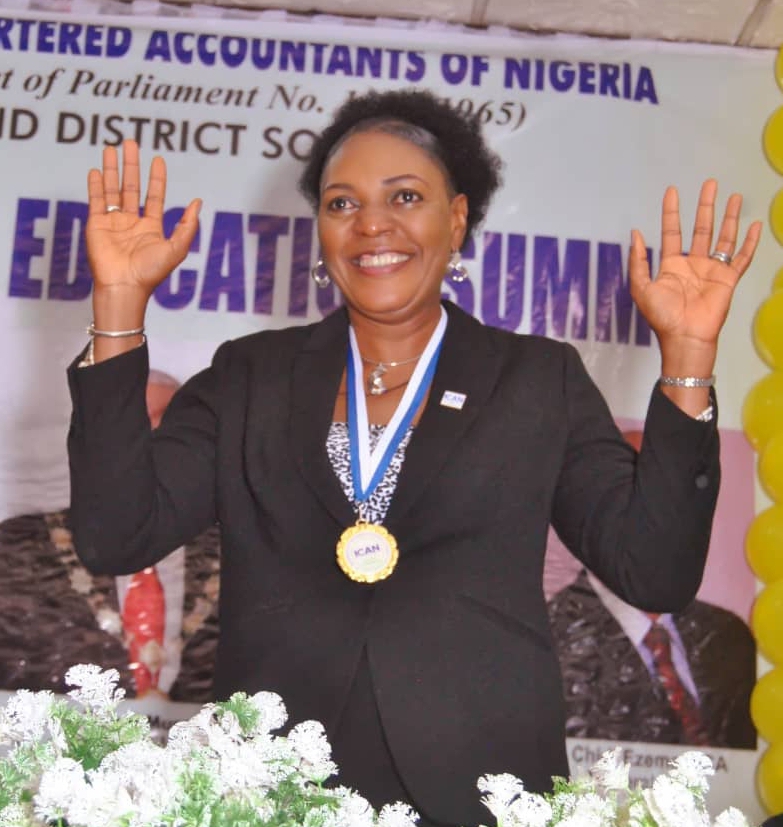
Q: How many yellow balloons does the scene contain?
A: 11